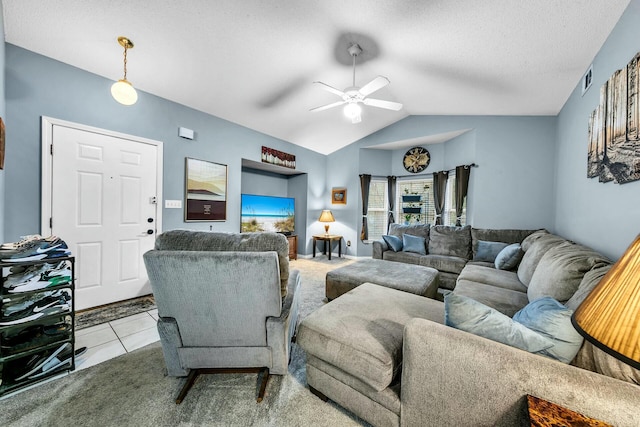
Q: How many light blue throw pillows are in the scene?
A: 6